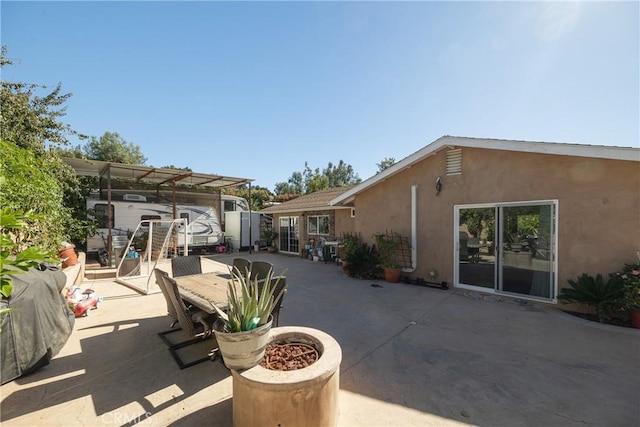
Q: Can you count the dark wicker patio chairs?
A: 6